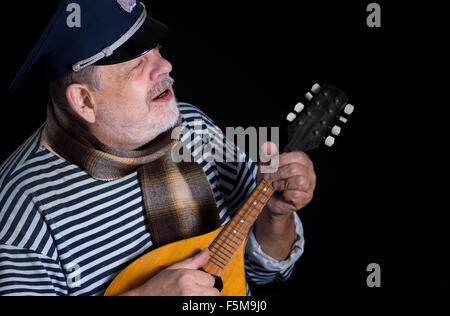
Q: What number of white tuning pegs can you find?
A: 8